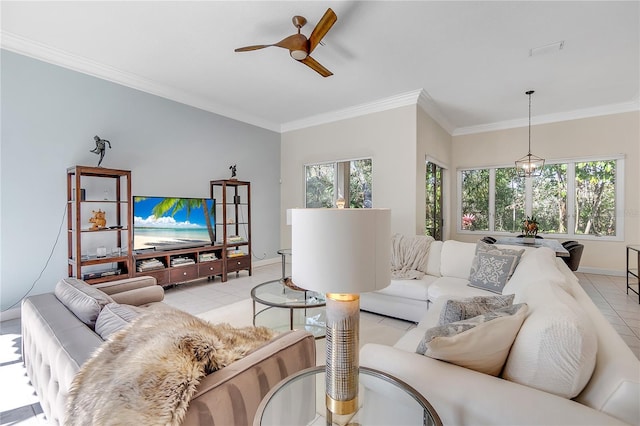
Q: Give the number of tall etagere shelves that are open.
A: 2